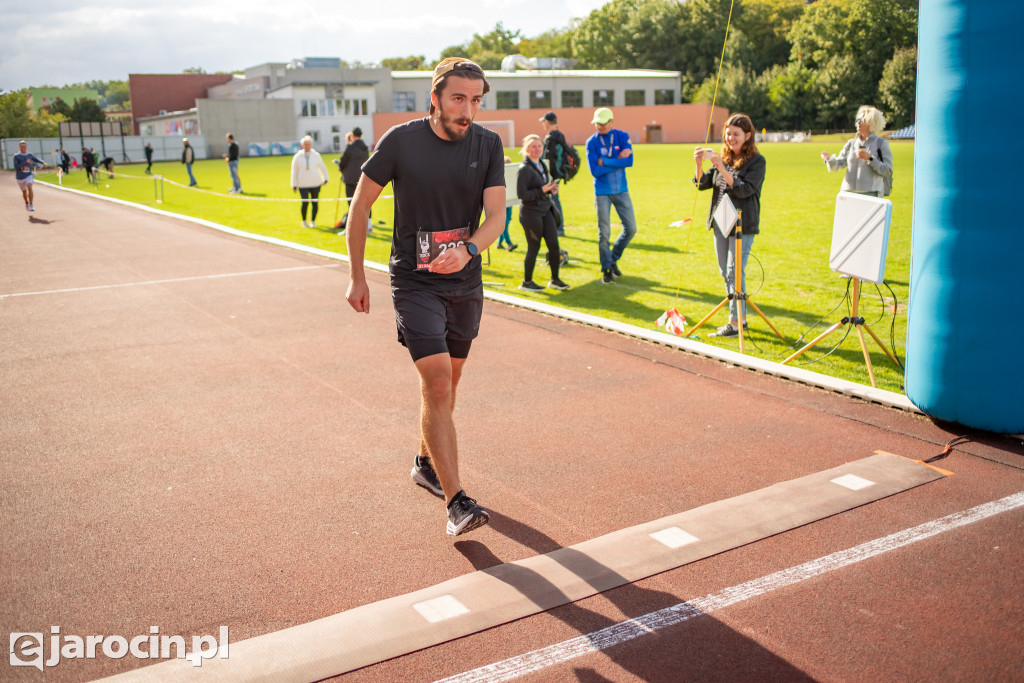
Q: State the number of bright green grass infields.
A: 1